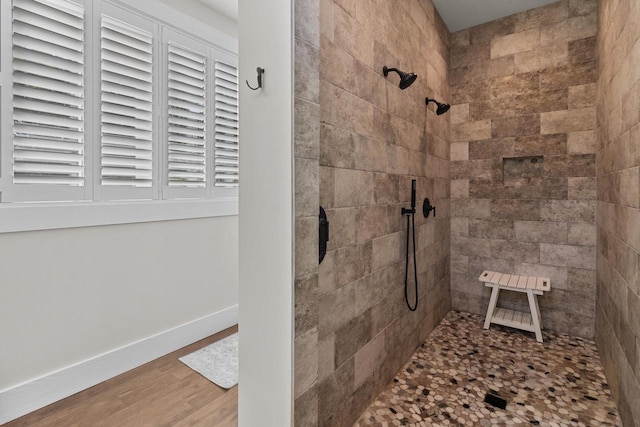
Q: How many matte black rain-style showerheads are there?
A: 2